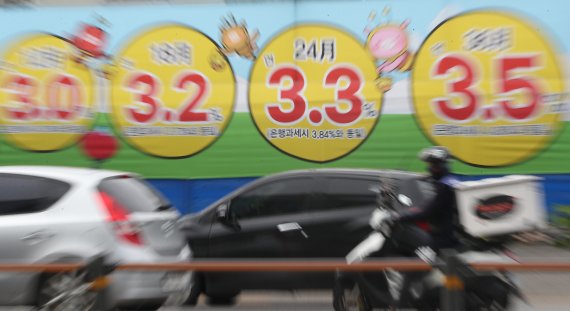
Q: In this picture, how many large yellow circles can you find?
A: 4